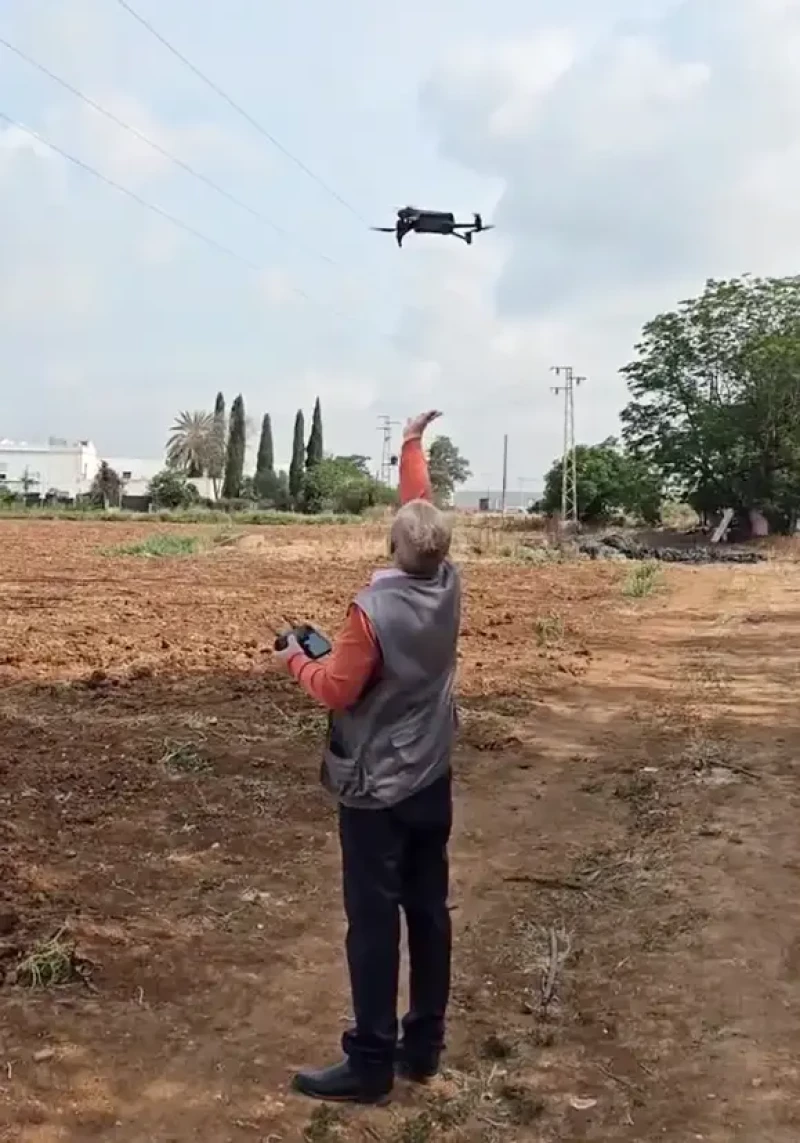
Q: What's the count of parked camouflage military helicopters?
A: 0